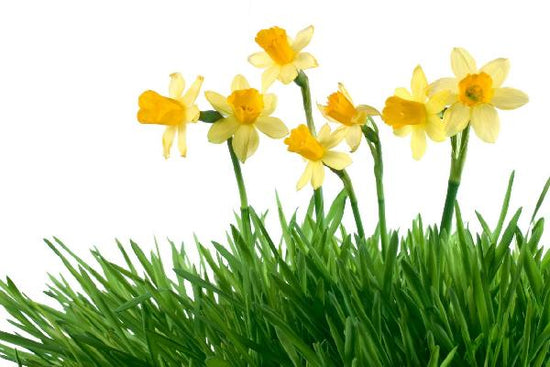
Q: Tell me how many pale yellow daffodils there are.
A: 7